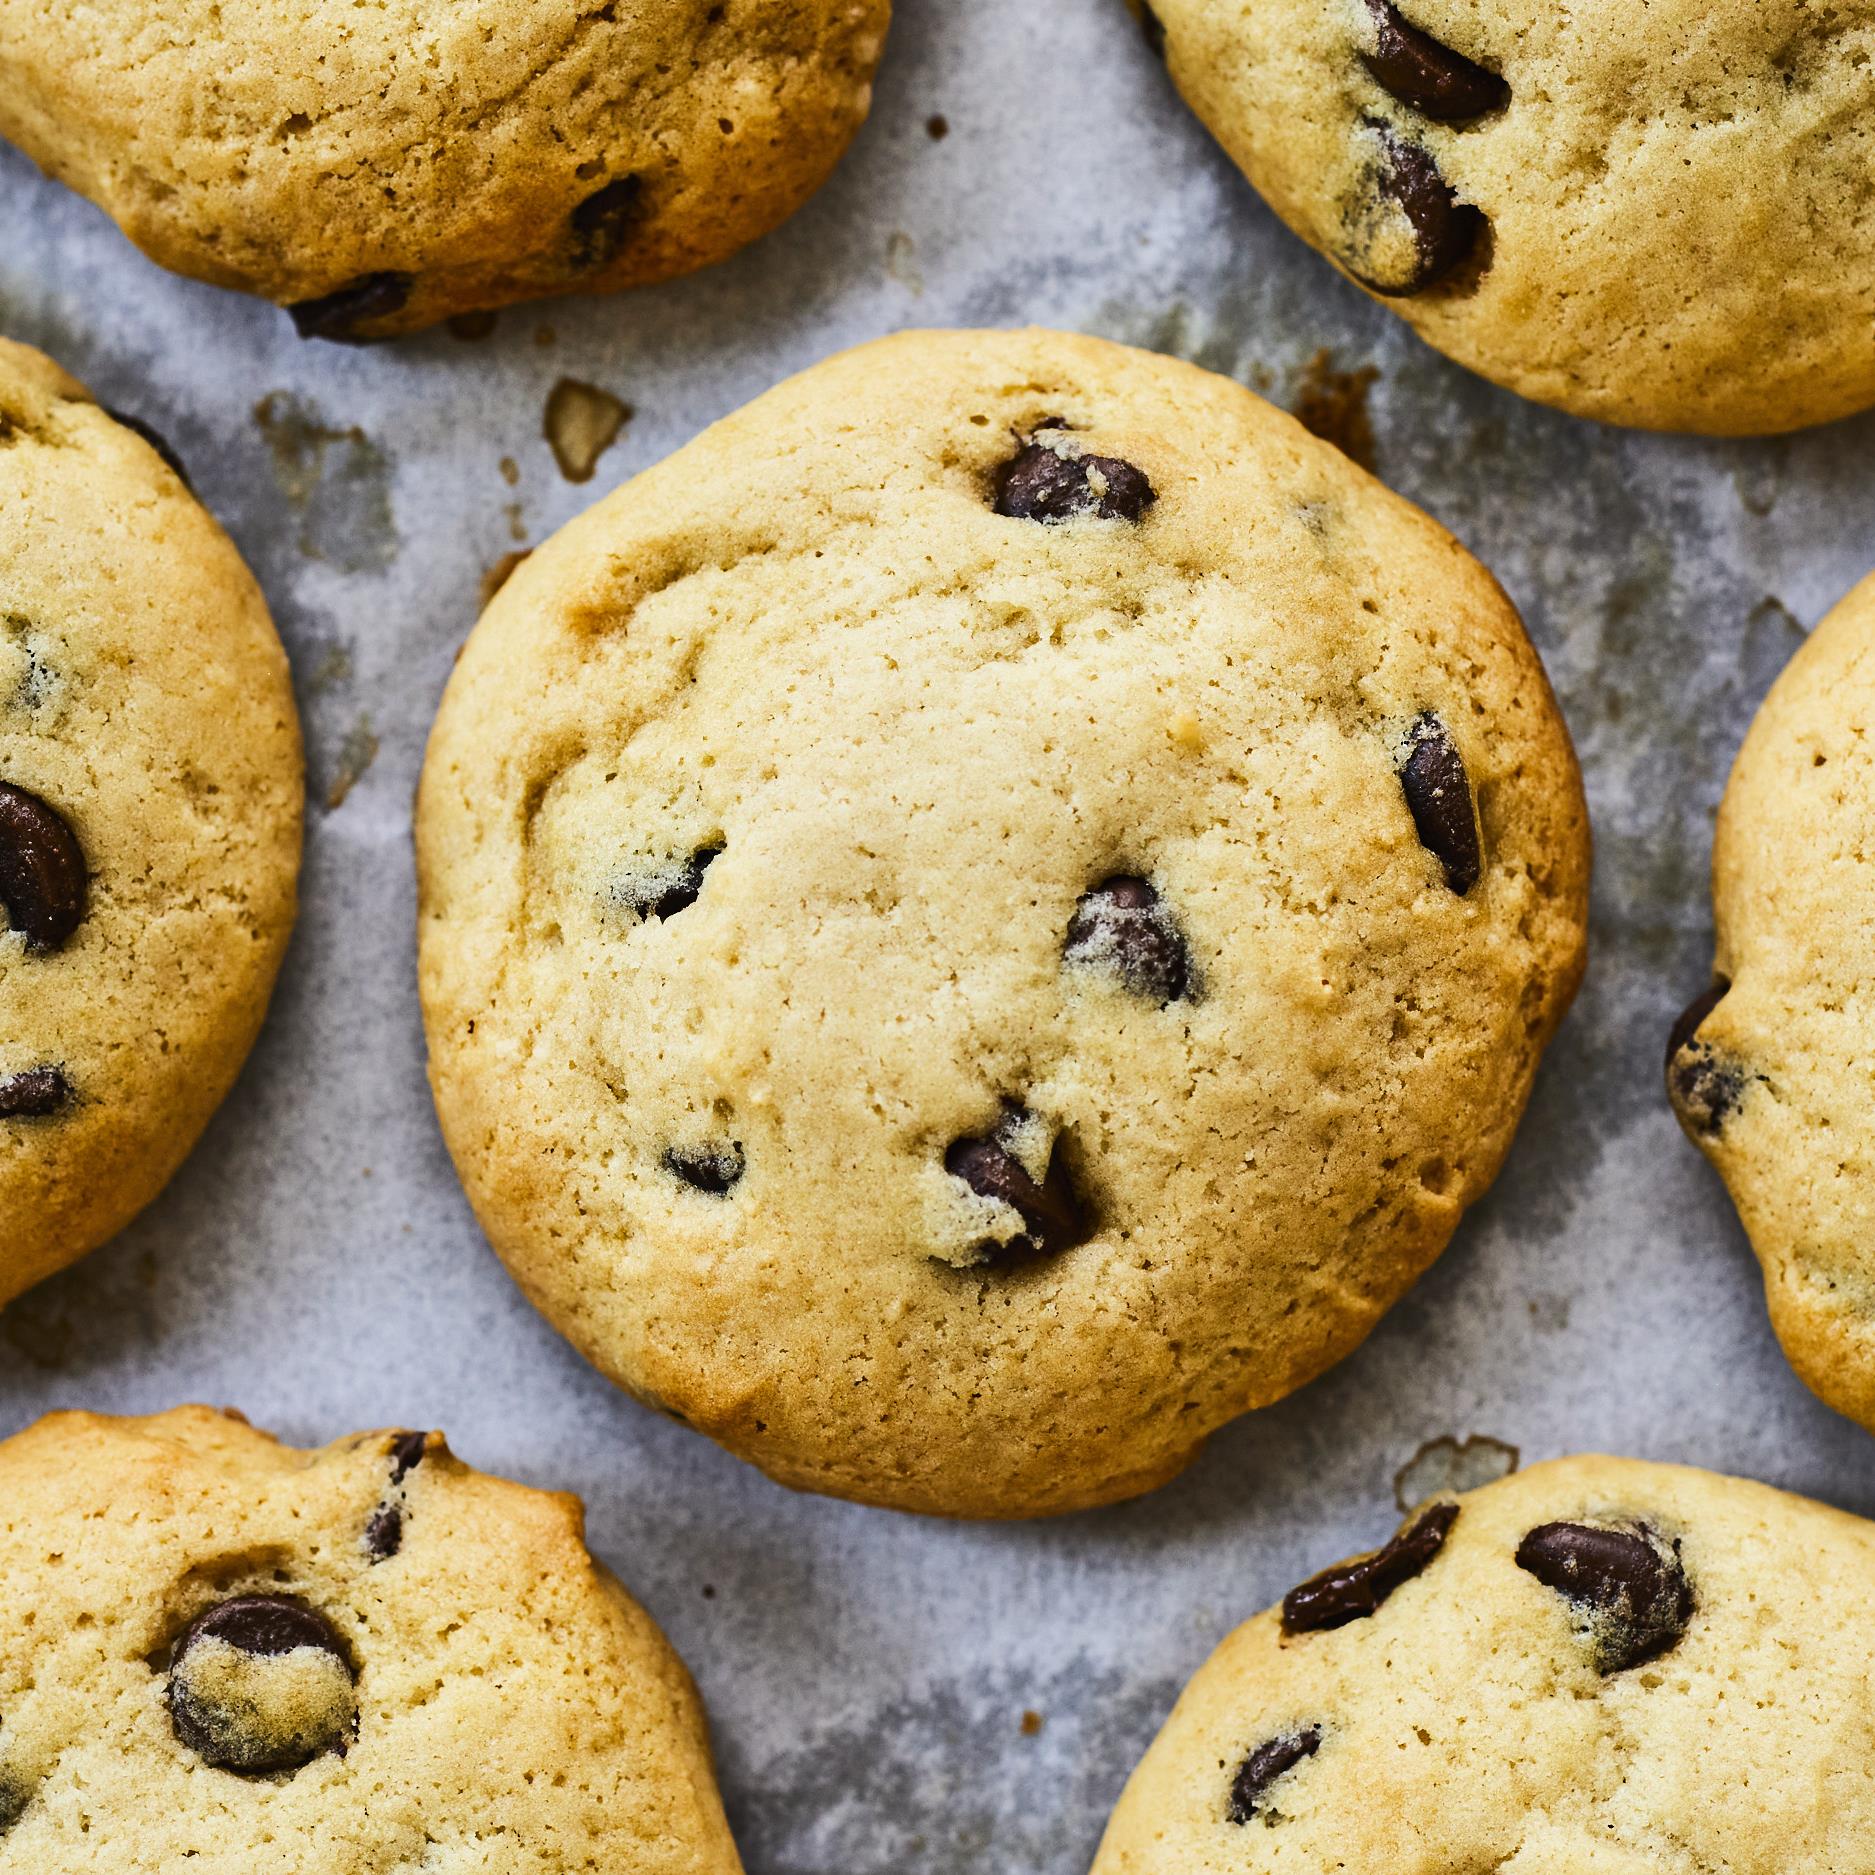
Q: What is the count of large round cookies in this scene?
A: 7